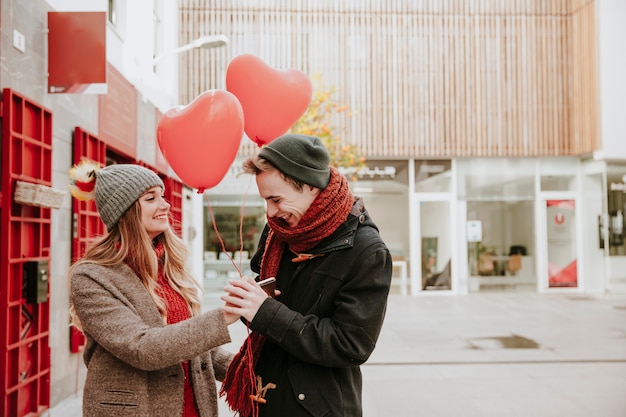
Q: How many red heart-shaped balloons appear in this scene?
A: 2